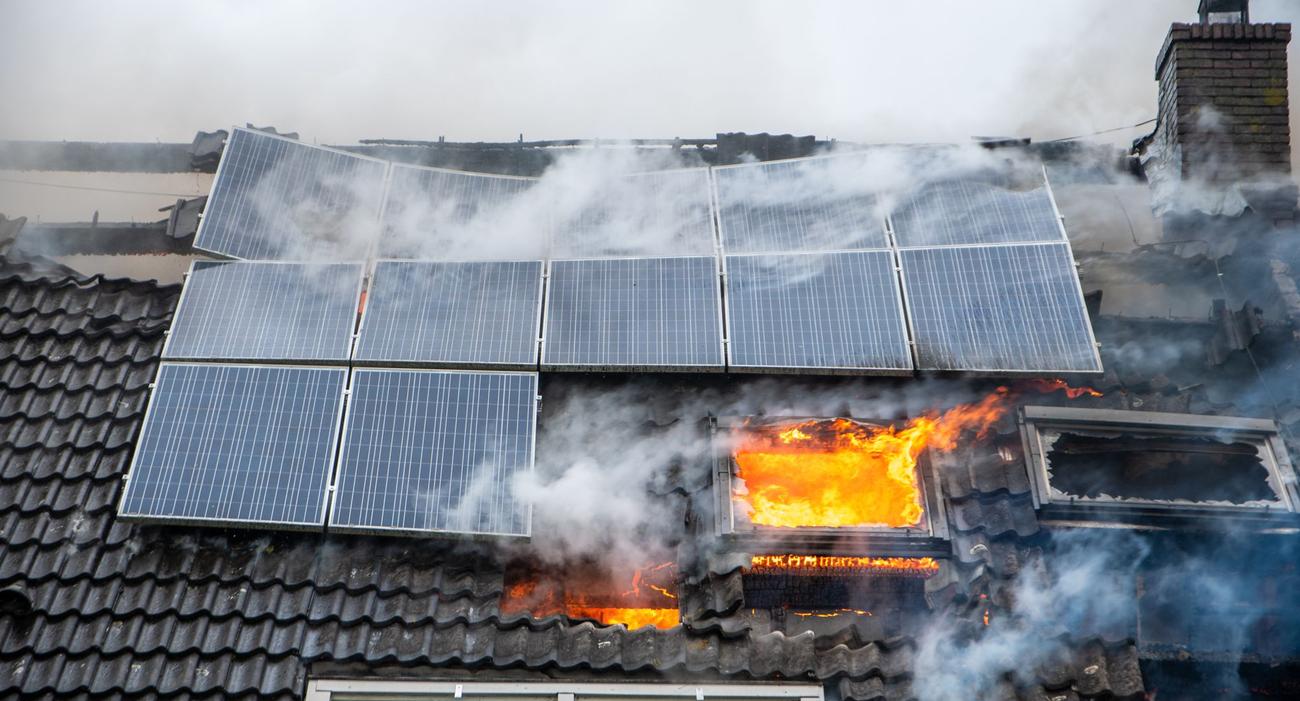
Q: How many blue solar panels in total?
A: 12